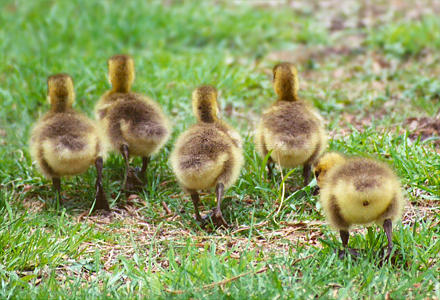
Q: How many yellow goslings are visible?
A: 5